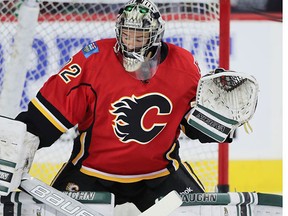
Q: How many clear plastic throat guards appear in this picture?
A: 1